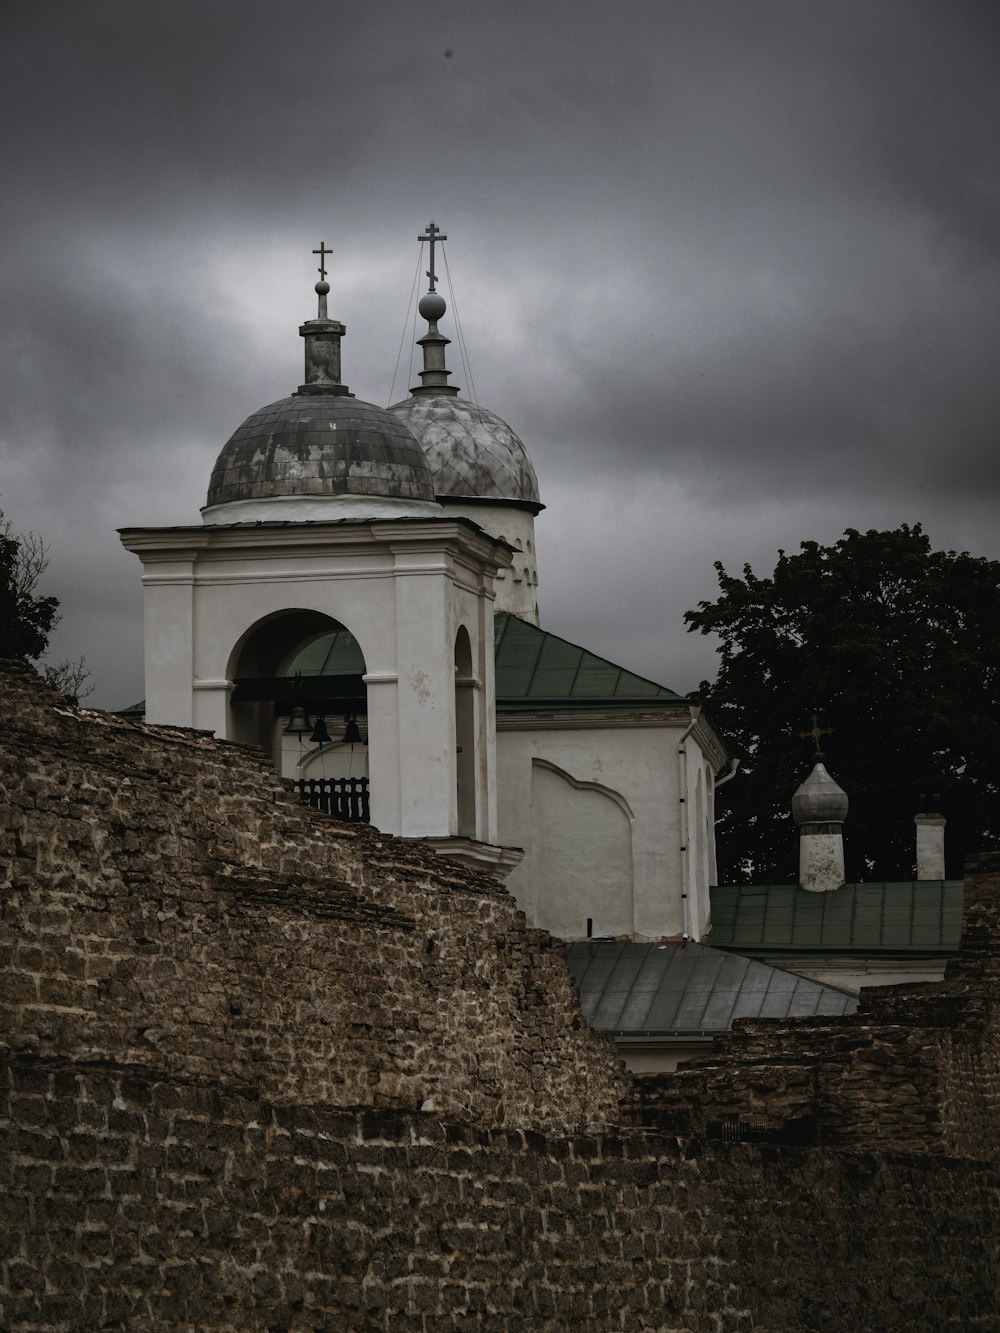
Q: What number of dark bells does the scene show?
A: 3